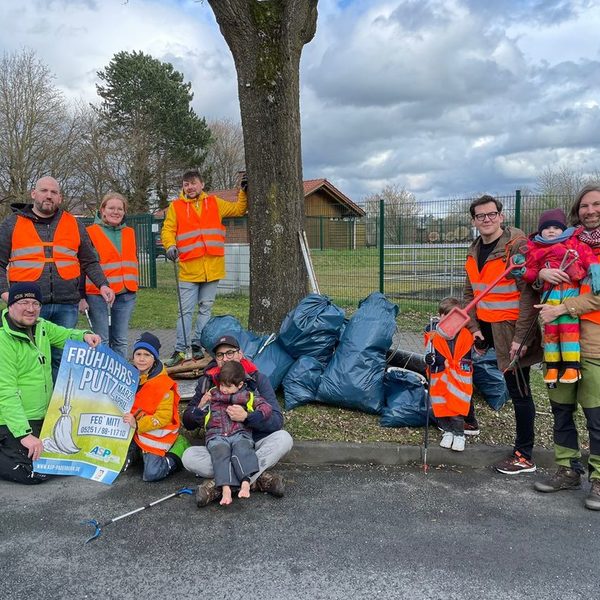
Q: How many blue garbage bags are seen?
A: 7